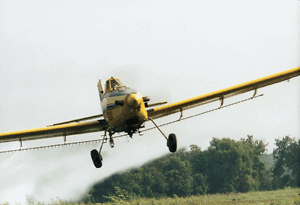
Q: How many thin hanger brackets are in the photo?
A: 5